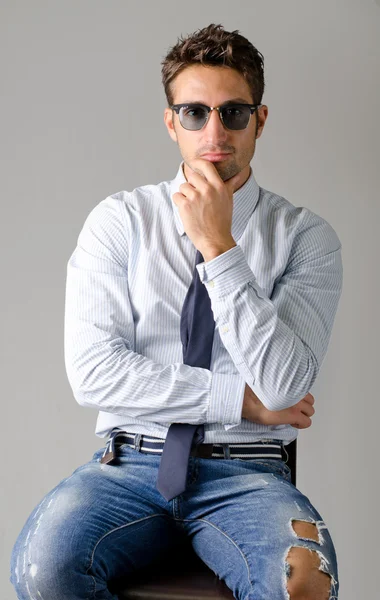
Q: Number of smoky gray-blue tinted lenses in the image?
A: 2